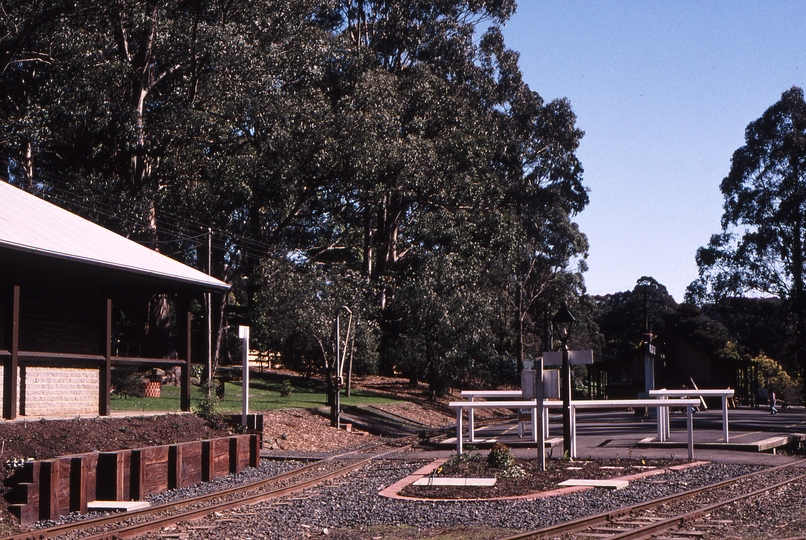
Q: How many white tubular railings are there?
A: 3